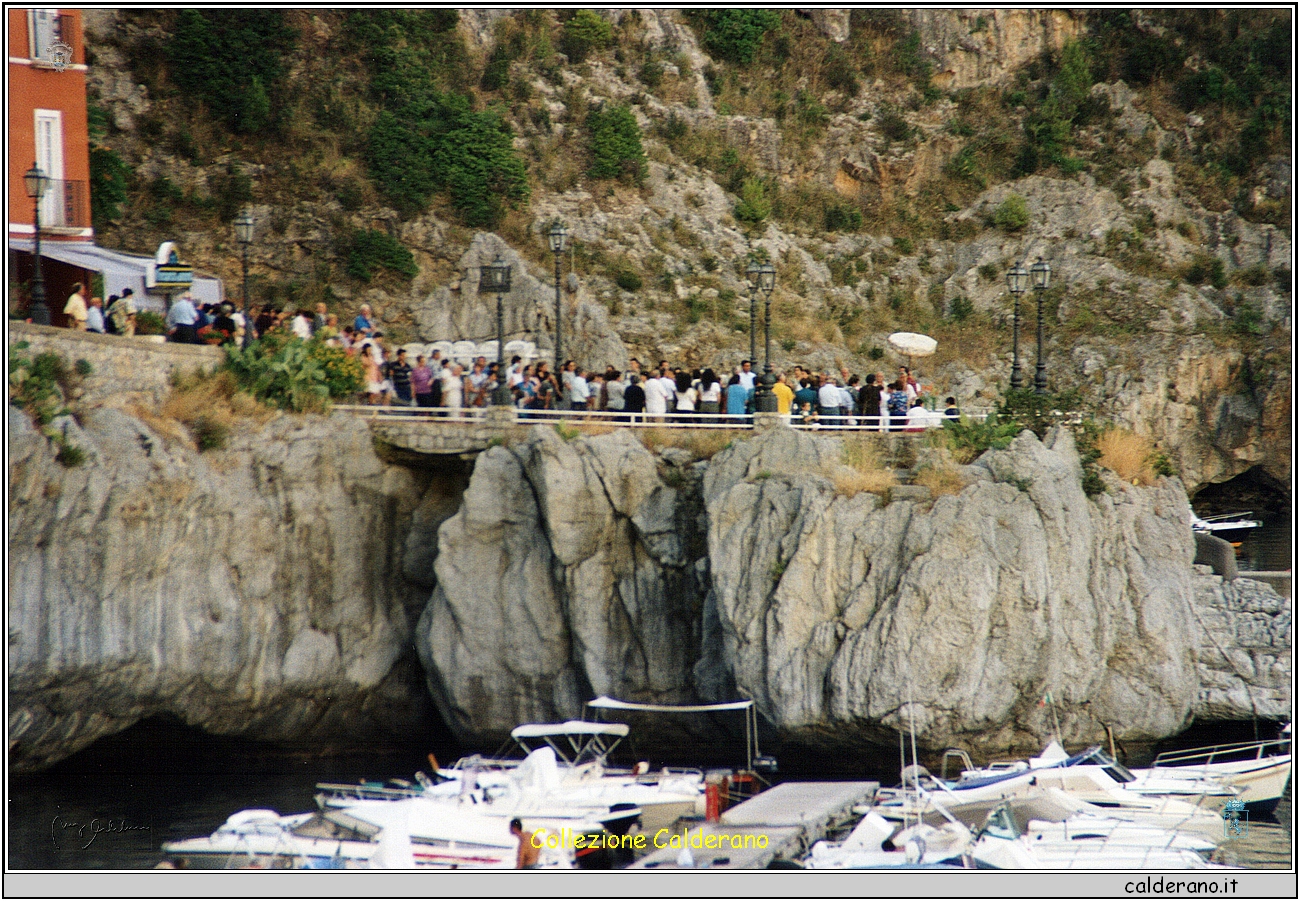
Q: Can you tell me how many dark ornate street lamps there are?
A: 8